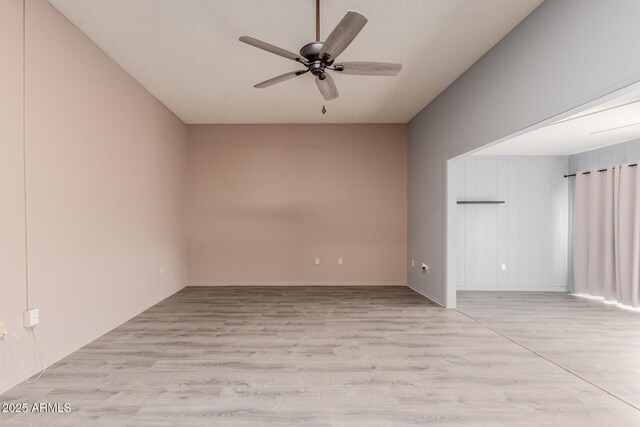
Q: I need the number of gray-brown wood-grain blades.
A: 5